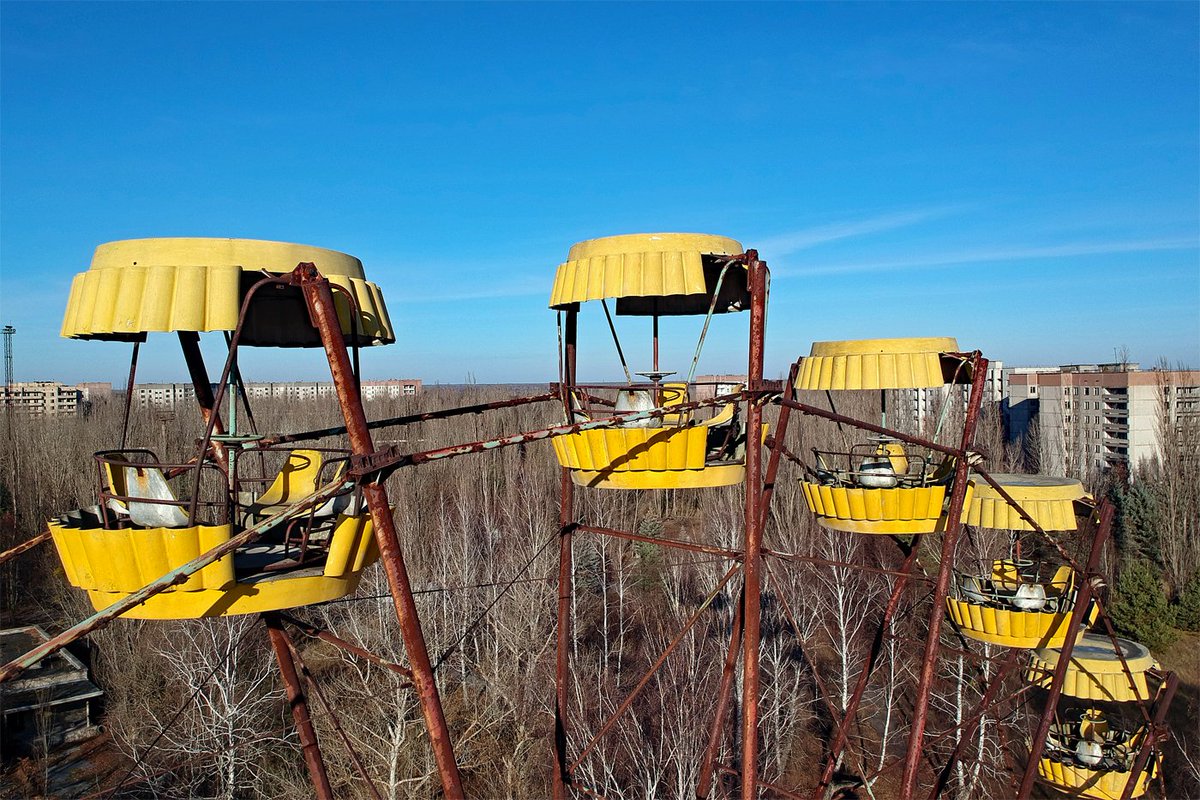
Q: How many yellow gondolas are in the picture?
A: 5